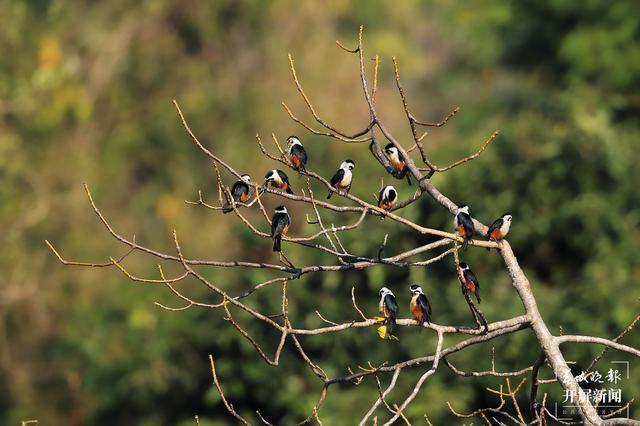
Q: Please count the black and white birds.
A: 12